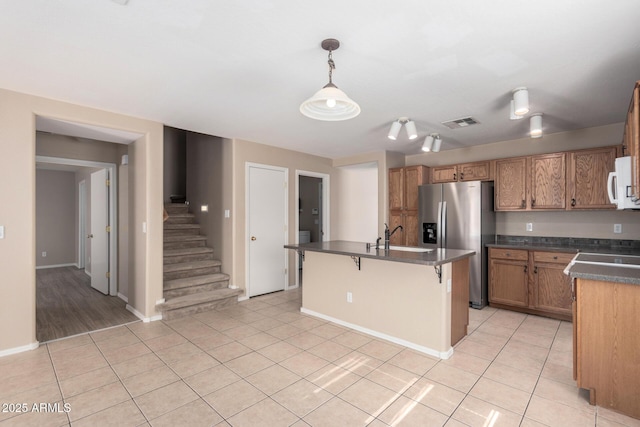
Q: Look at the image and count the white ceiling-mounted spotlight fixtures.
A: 4